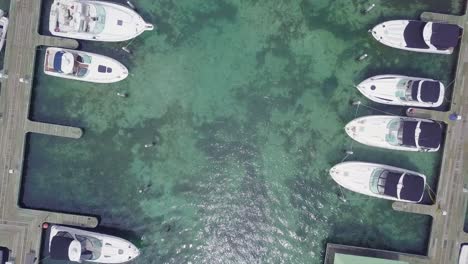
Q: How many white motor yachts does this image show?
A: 7